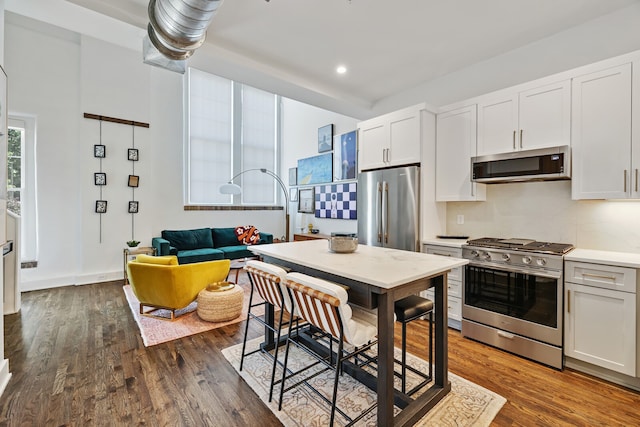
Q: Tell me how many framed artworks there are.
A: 13